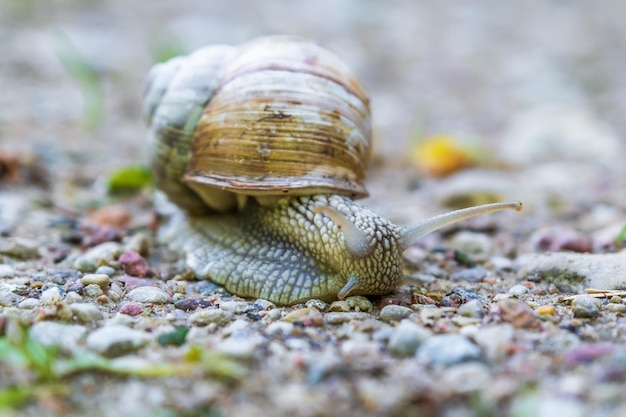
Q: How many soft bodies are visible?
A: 1